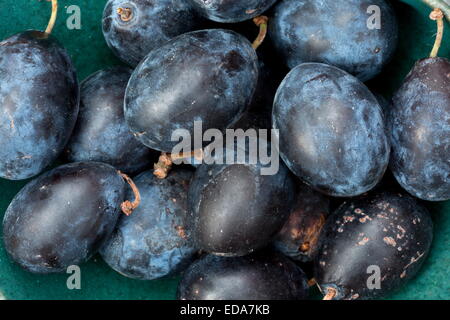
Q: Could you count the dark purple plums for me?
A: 14